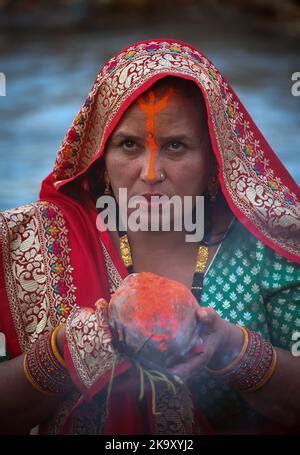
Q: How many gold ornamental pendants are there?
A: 2